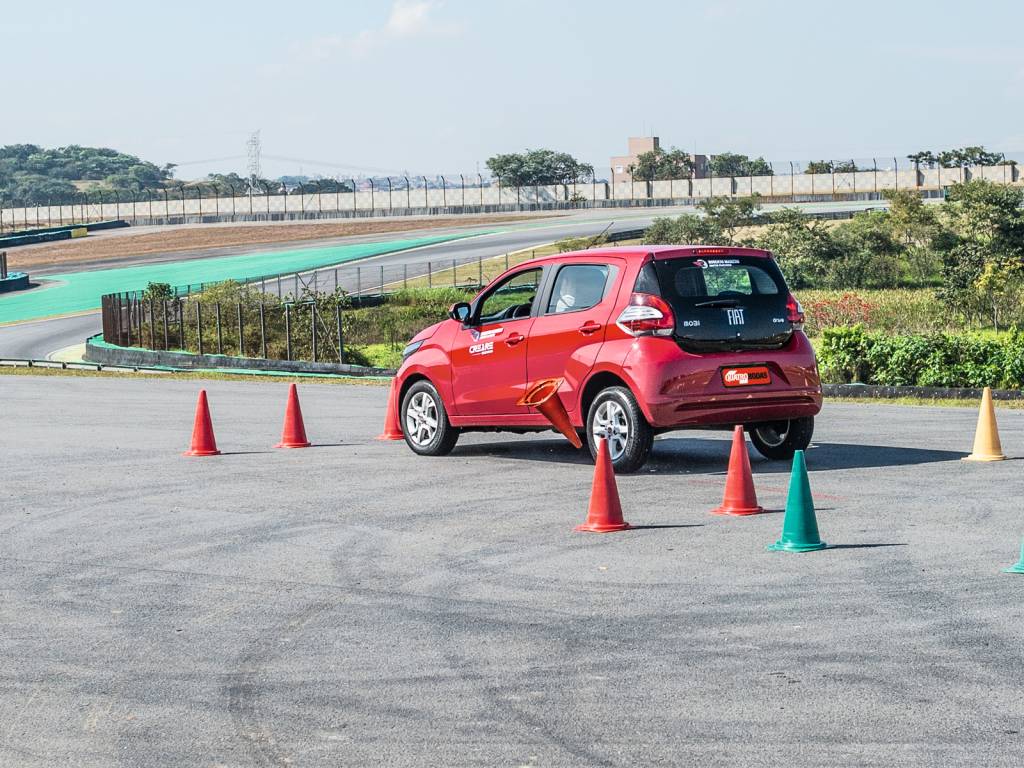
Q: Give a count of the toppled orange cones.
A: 1